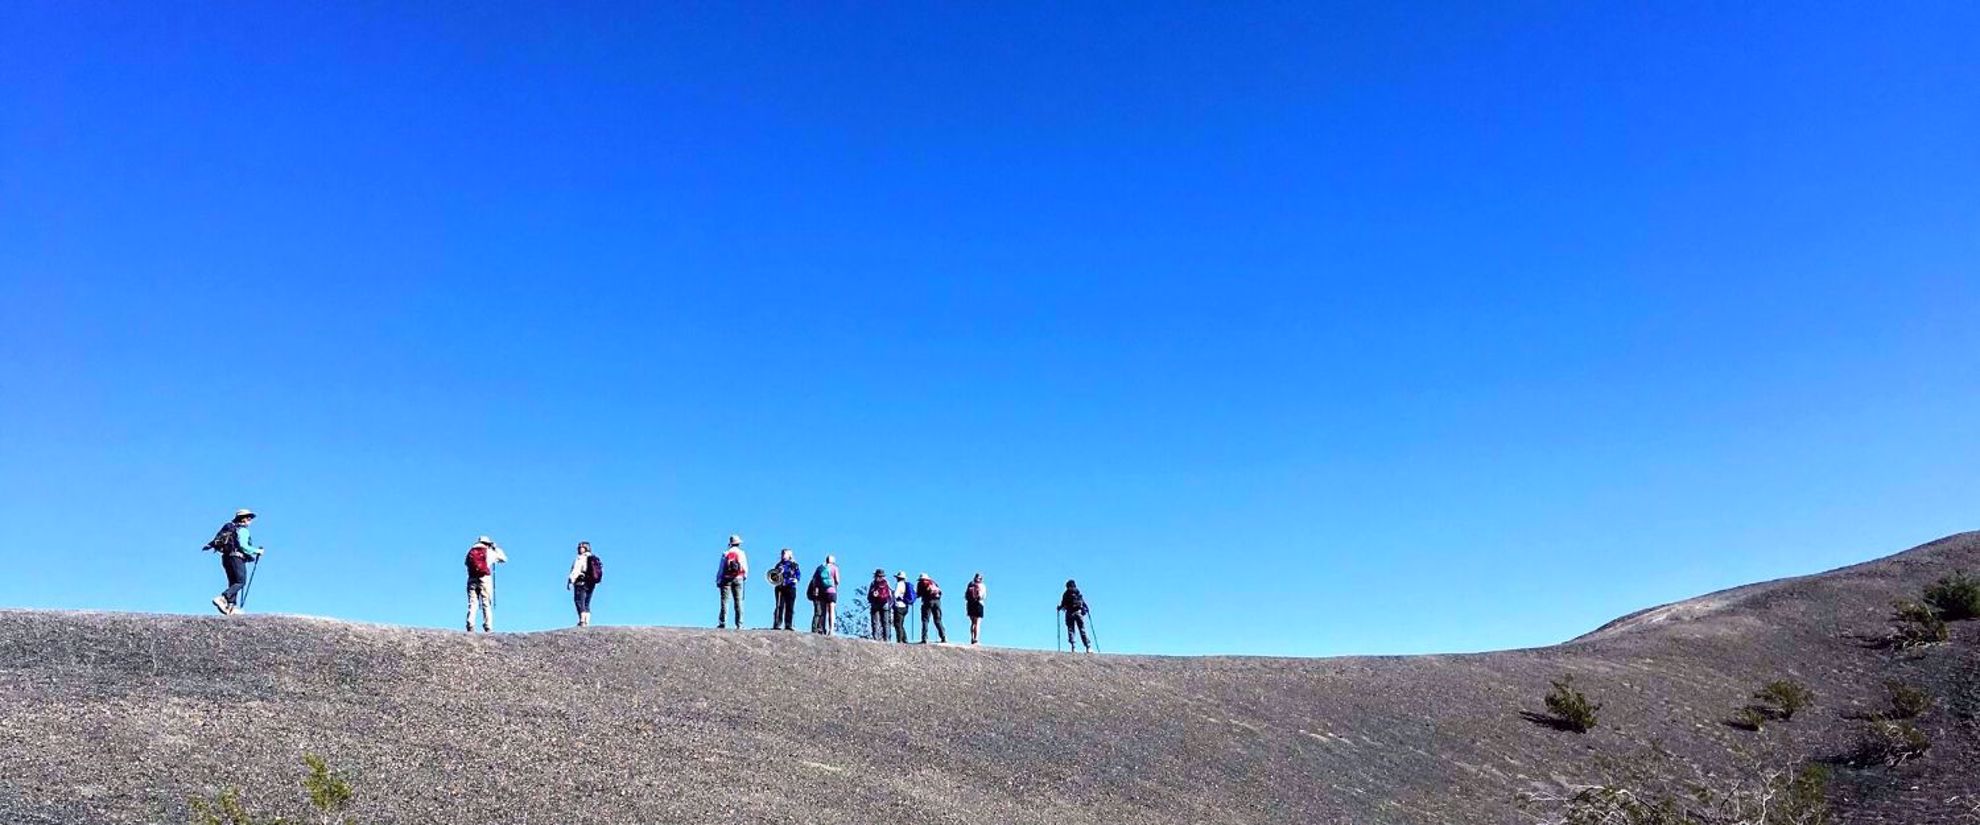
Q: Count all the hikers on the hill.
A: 12